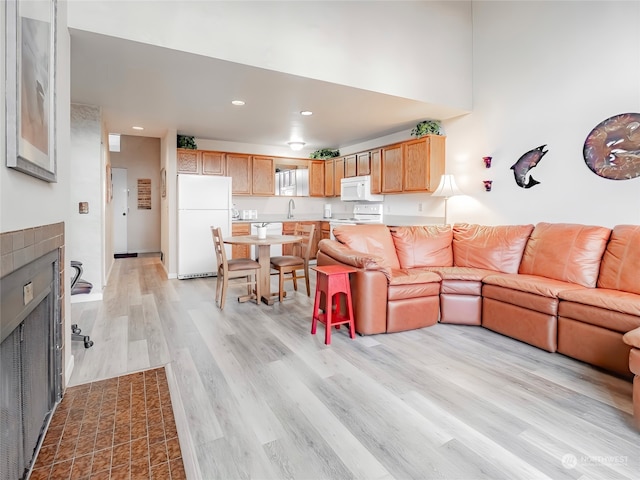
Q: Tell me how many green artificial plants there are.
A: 3